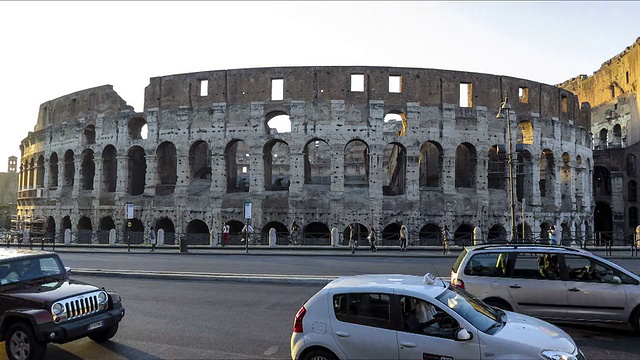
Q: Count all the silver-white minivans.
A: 1